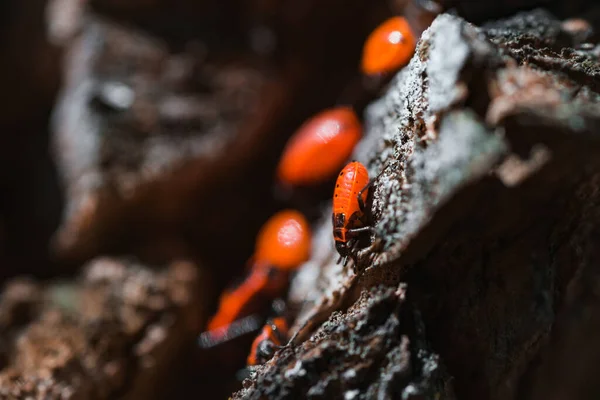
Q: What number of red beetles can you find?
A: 6